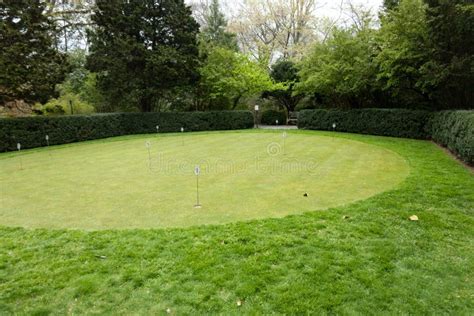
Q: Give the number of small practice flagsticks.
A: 9